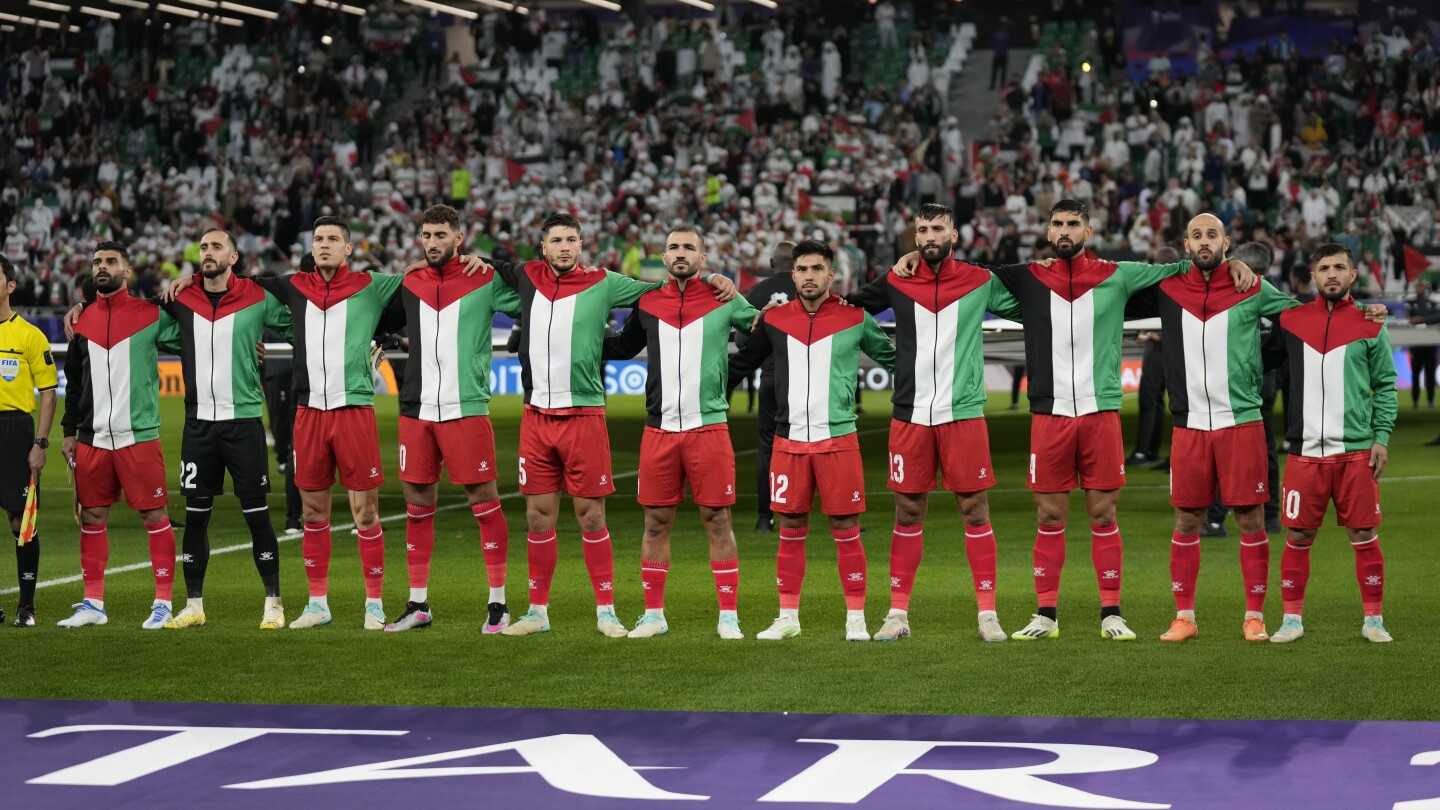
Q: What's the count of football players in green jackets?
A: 11